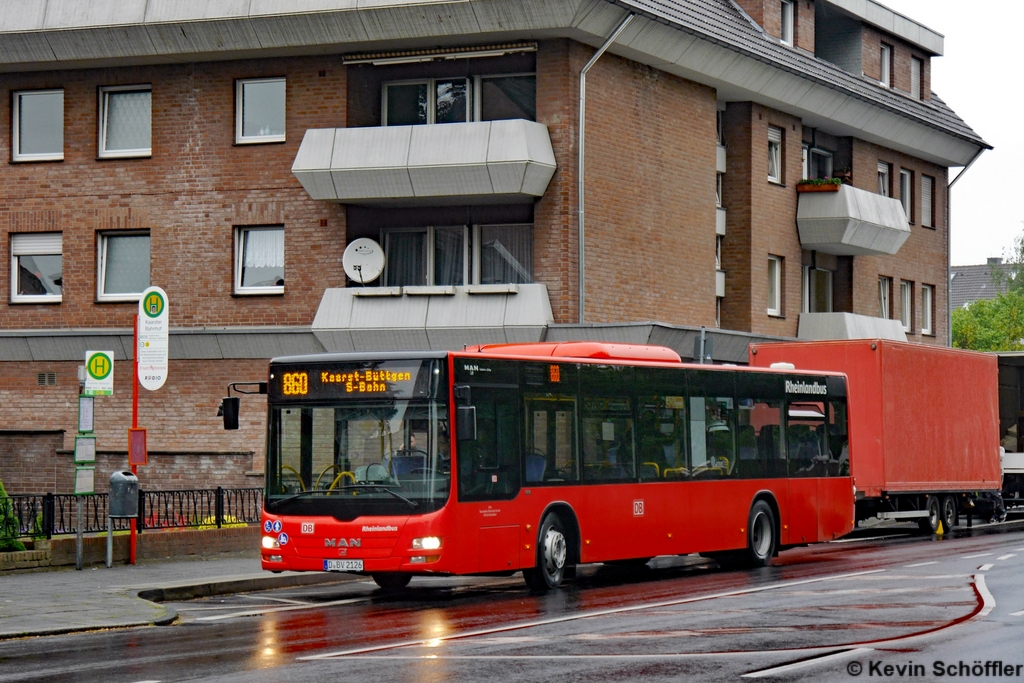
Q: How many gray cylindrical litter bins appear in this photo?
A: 1